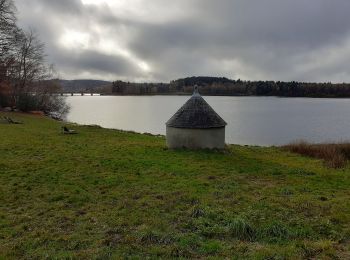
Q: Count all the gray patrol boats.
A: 0